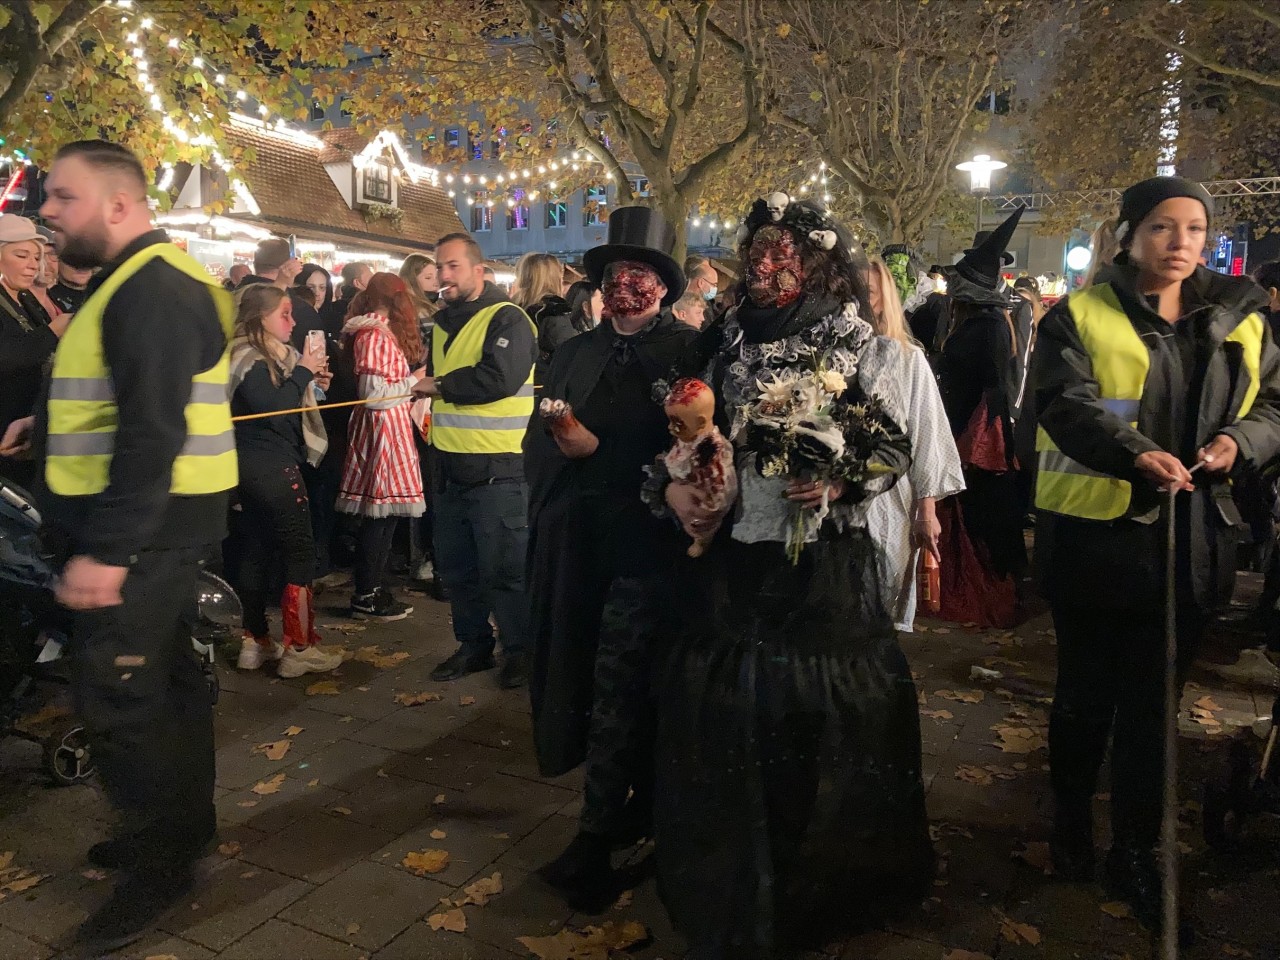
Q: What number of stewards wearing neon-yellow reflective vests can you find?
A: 3